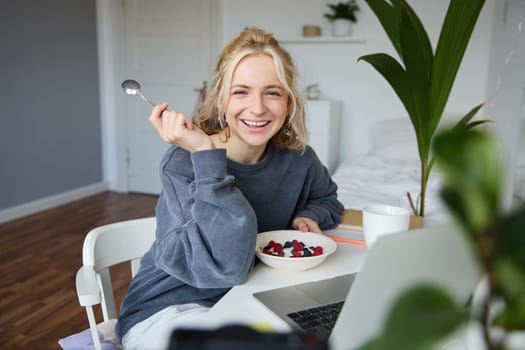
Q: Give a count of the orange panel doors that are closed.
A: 0